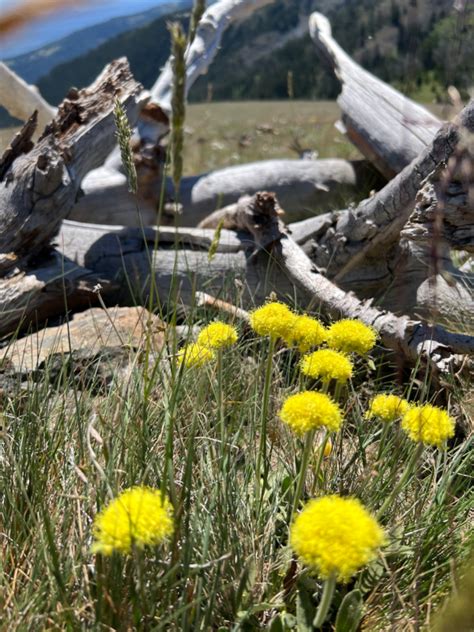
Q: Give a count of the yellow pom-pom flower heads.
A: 11